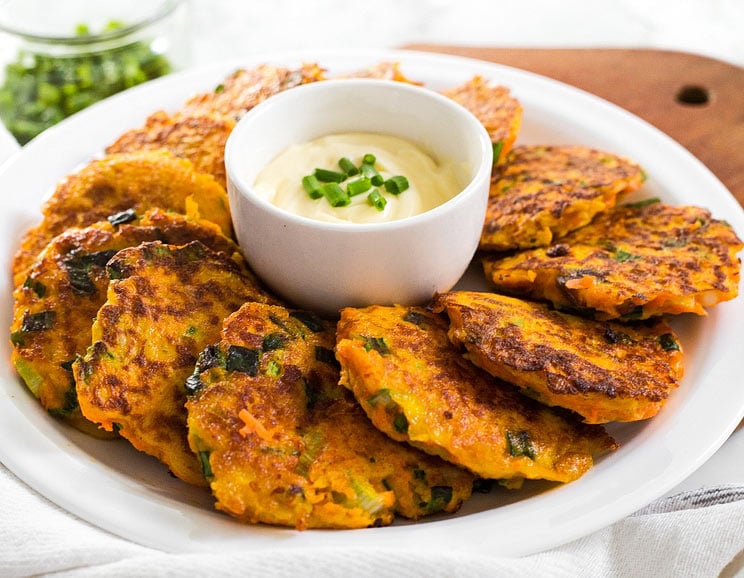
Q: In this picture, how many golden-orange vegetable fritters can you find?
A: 12